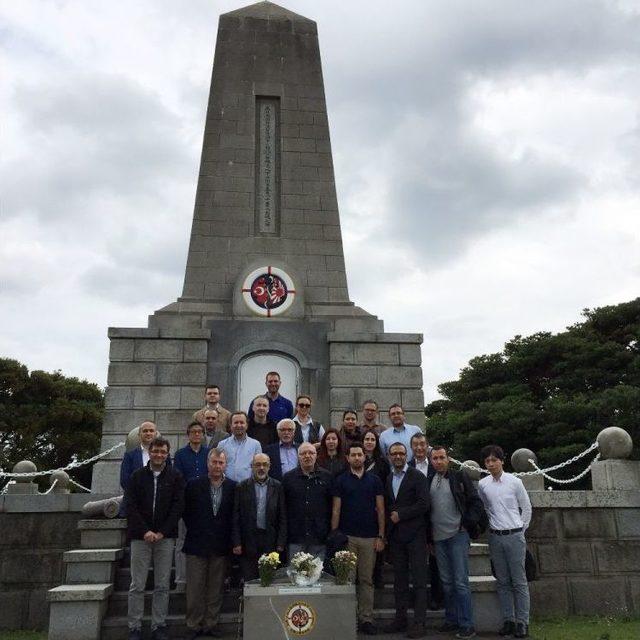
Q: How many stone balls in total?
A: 6